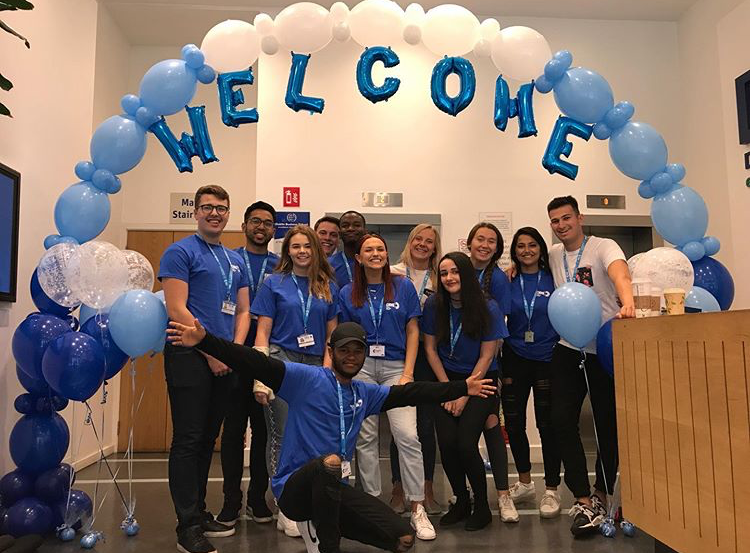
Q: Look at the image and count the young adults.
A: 12